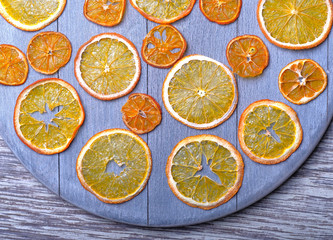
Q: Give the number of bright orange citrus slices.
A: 8